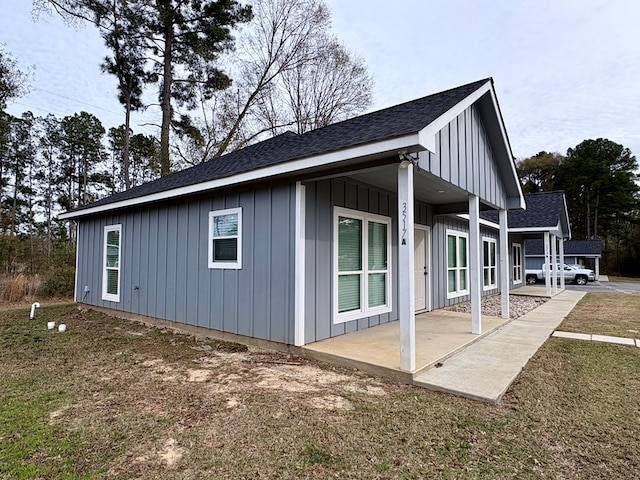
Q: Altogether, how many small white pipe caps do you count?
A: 2